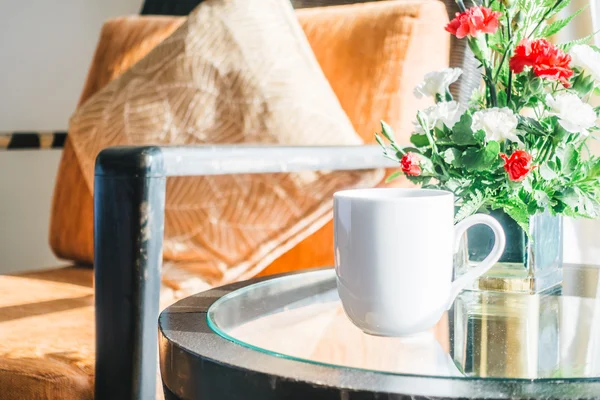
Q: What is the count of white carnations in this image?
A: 5